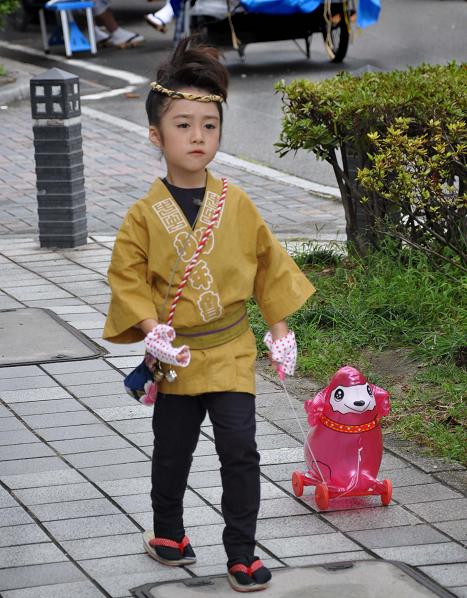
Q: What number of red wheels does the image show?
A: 3